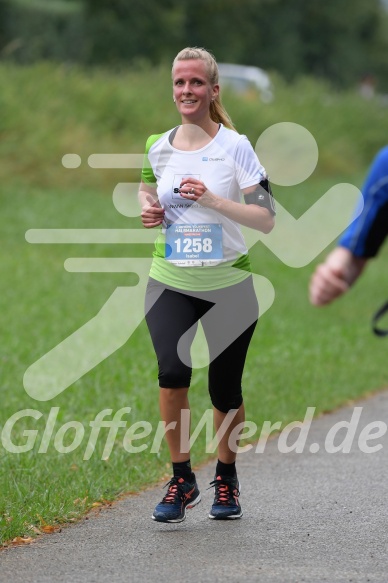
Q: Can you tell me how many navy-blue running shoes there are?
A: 2